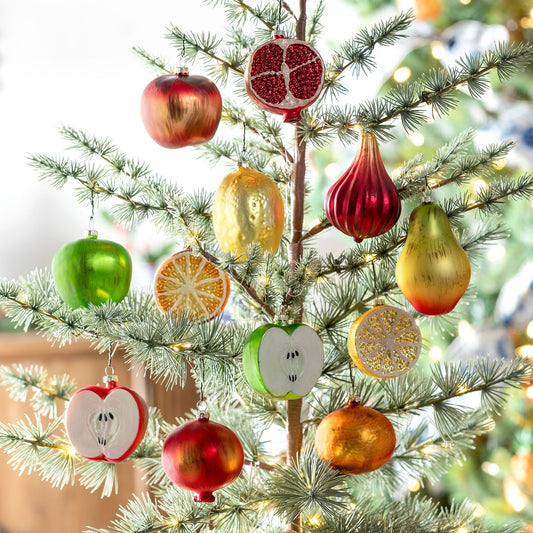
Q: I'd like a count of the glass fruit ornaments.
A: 12